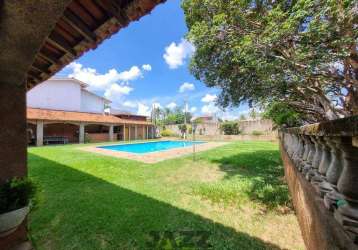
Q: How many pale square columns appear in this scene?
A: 3